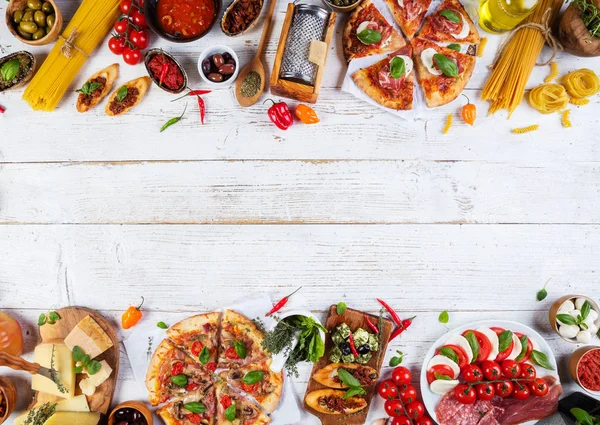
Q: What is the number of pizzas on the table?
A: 2